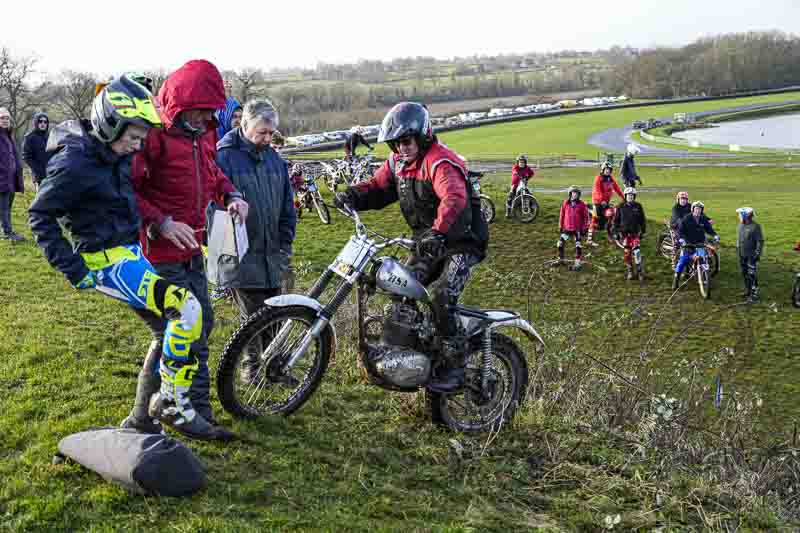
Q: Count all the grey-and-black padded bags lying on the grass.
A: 1